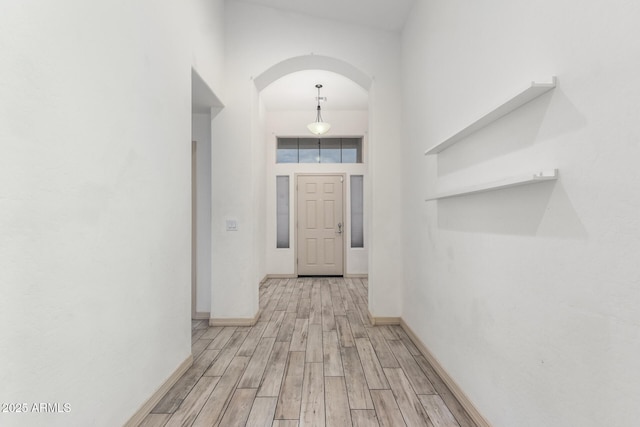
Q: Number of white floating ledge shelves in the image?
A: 2